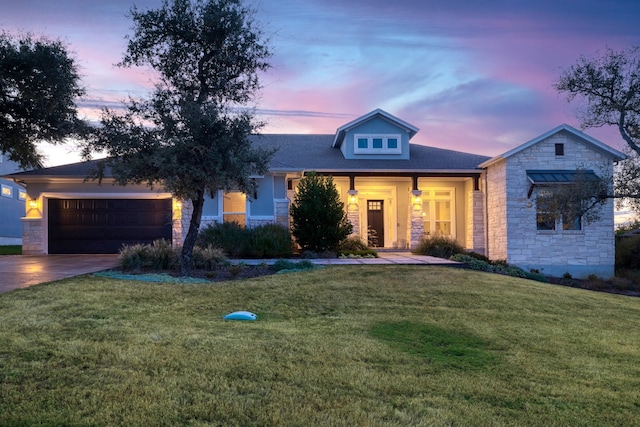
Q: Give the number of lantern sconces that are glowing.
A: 4